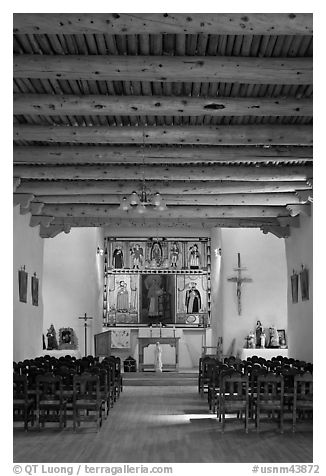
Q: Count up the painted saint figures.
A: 8